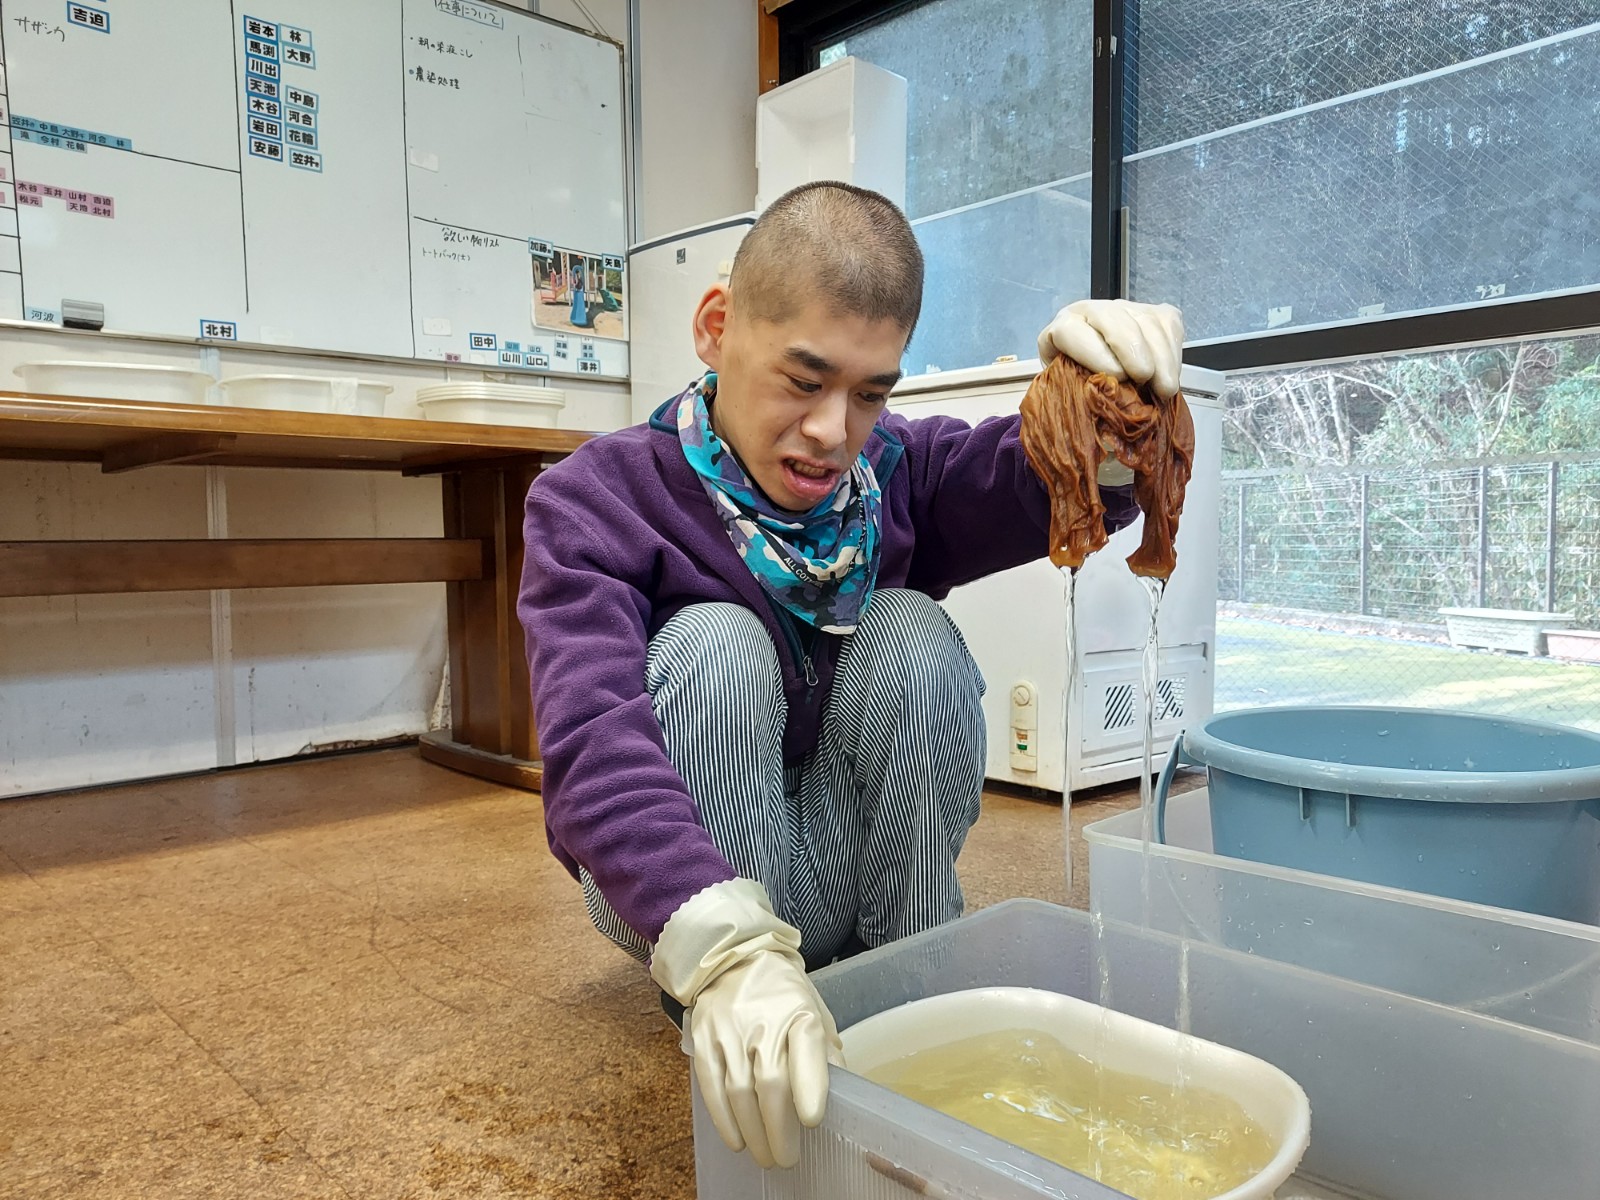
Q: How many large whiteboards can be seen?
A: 1